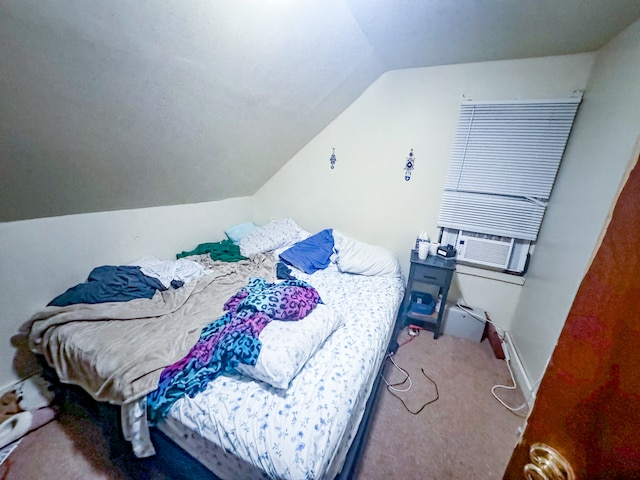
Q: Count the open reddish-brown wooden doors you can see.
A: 1